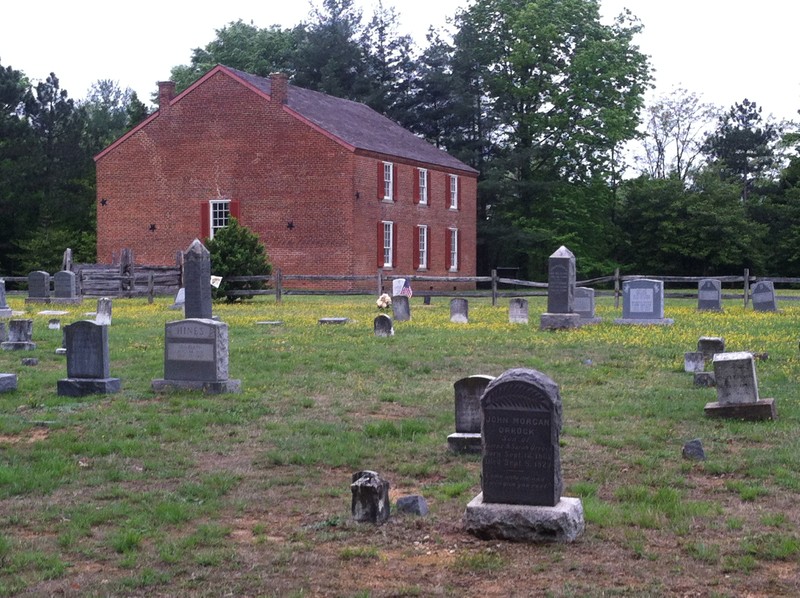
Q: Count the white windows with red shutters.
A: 7